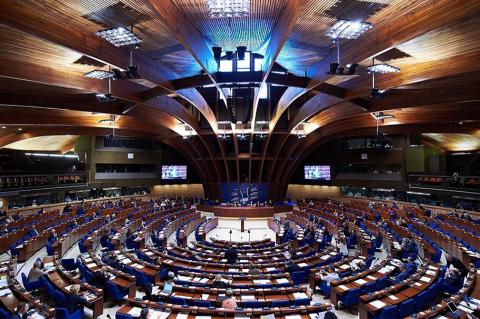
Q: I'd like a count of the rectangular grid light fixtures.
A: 5